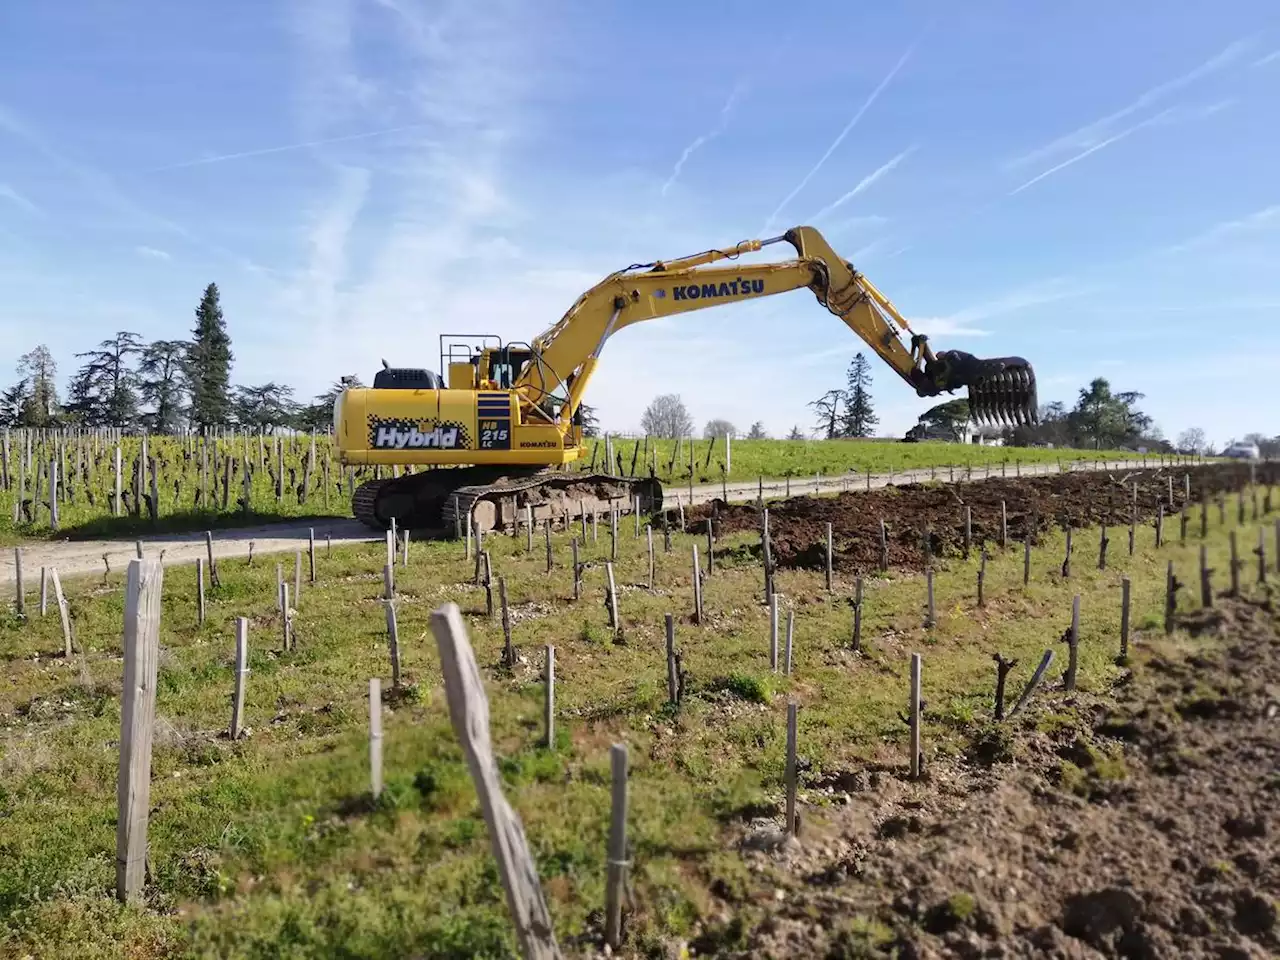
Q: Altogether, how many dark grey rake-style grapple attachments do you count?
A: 1